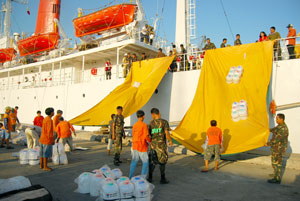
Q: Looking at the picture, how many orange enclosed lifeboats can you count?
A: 3